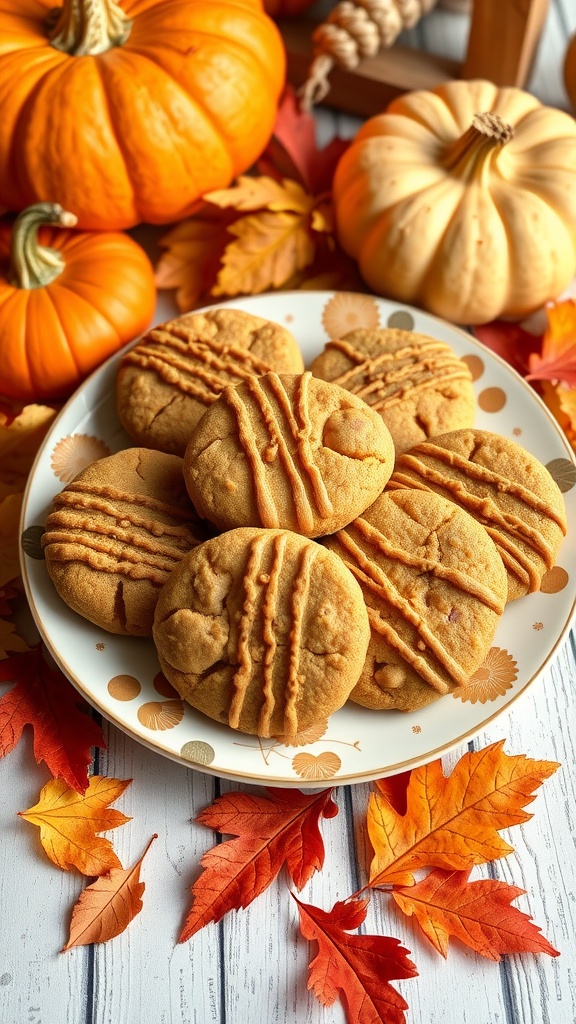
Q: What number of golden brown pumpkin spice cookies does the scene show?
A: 7